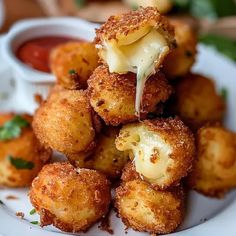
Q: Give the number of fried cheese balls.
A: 12